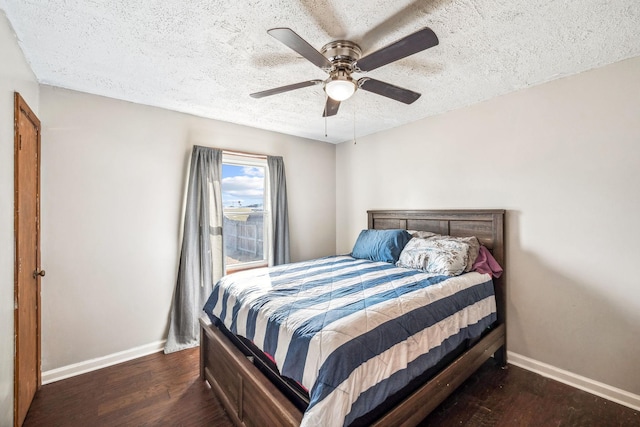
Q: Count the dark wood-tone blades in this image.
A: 5